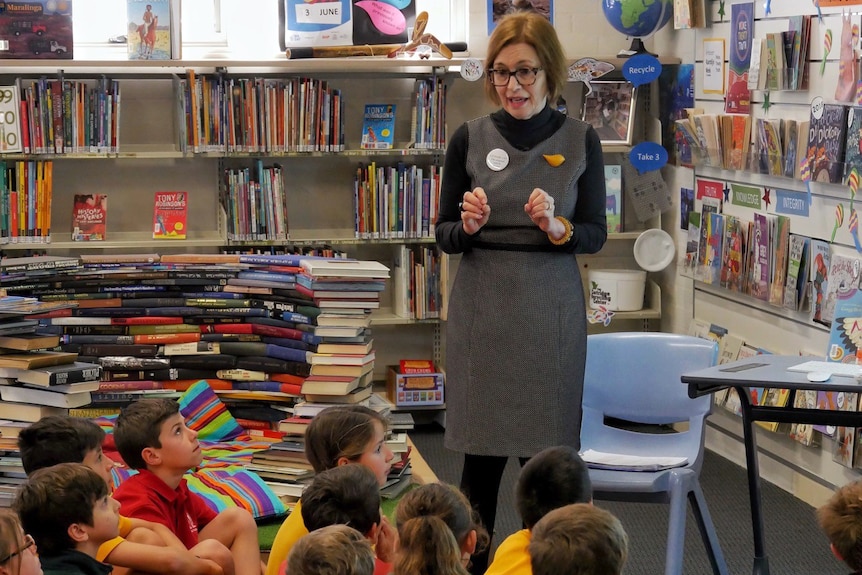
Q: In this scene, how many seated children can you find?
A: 11